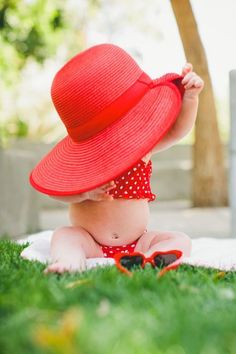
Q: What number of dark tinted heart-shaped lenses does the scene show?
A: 2